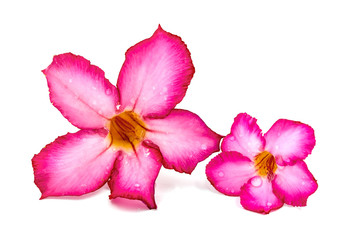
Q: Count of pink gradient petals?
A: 10